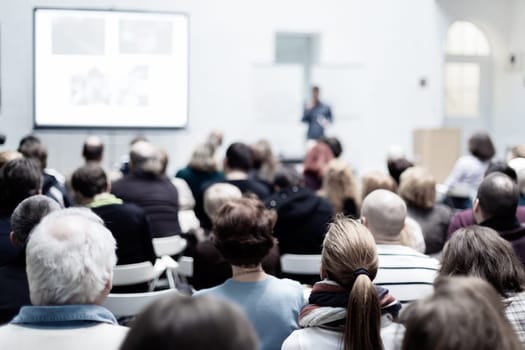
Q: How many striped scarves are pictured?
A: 1